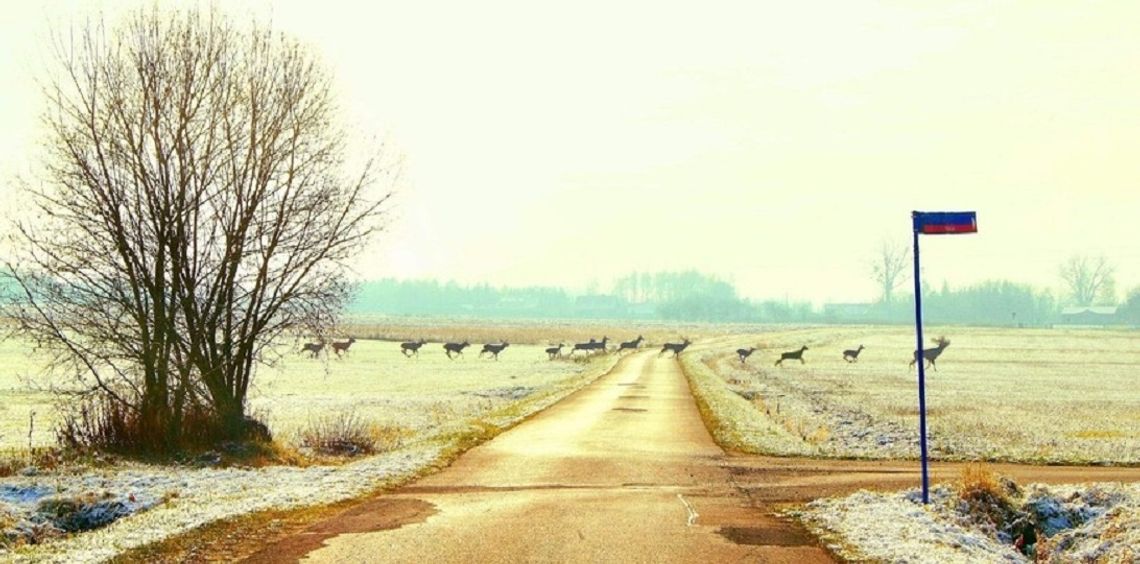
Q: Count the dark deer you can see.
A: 14